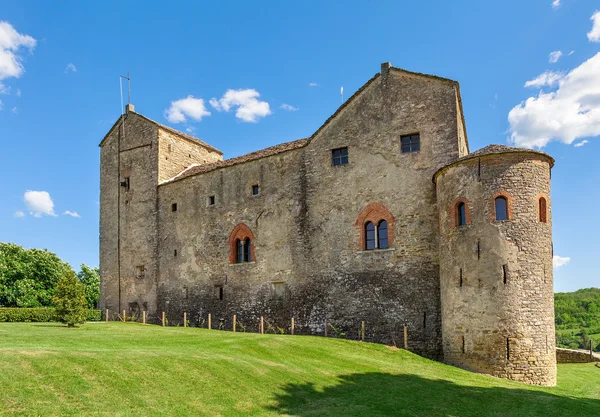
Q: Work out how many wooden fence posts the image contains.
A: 12